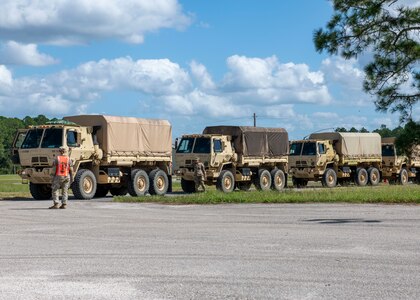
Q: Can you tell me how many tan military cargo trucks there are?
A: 4